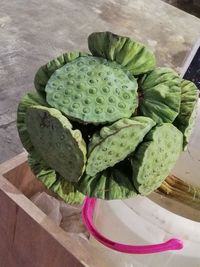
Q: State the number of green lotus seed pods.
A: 11